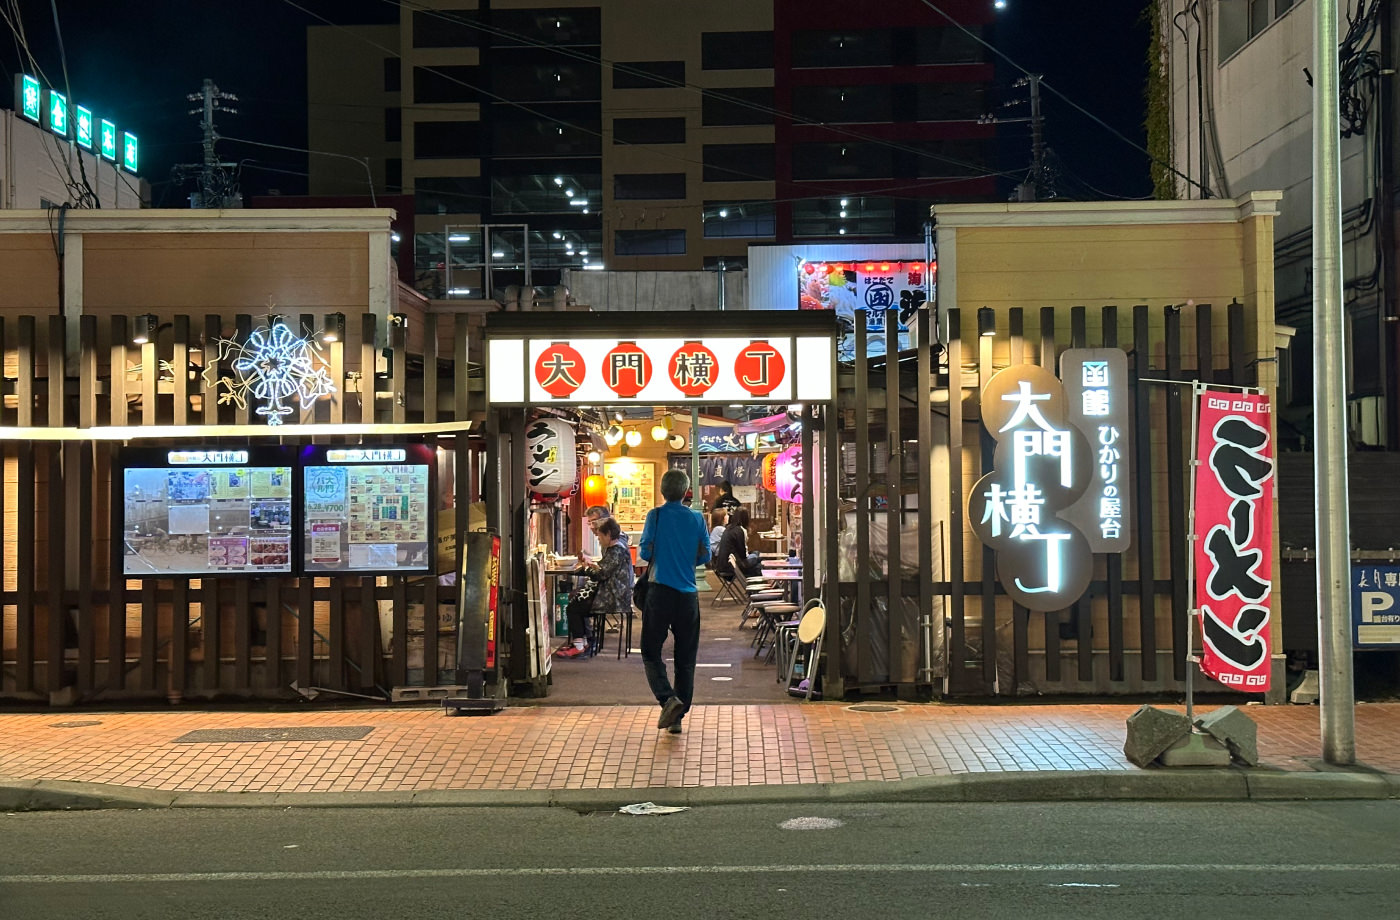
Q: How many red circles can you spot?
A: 4